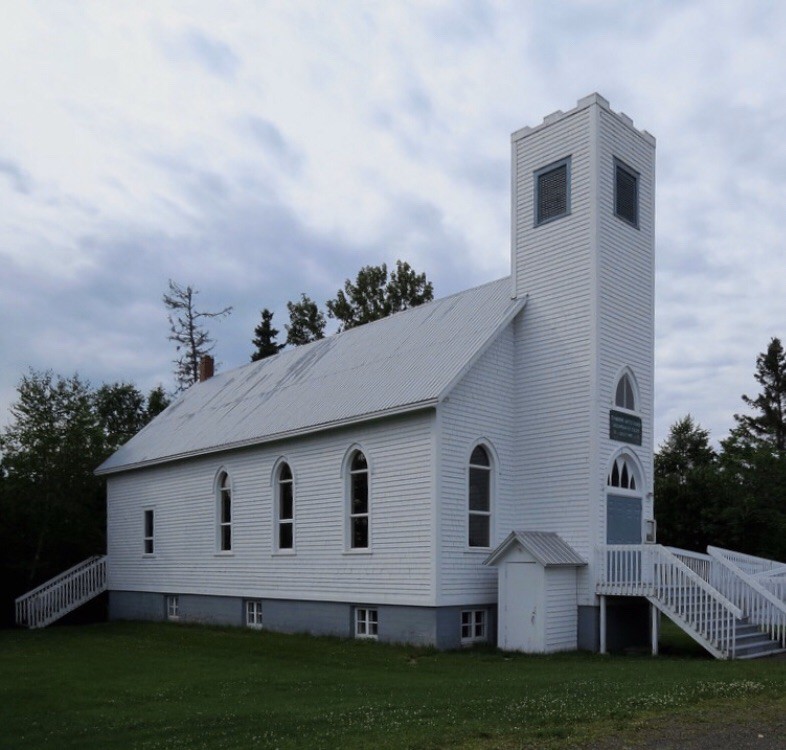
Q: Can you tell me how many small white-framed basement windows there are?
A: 4